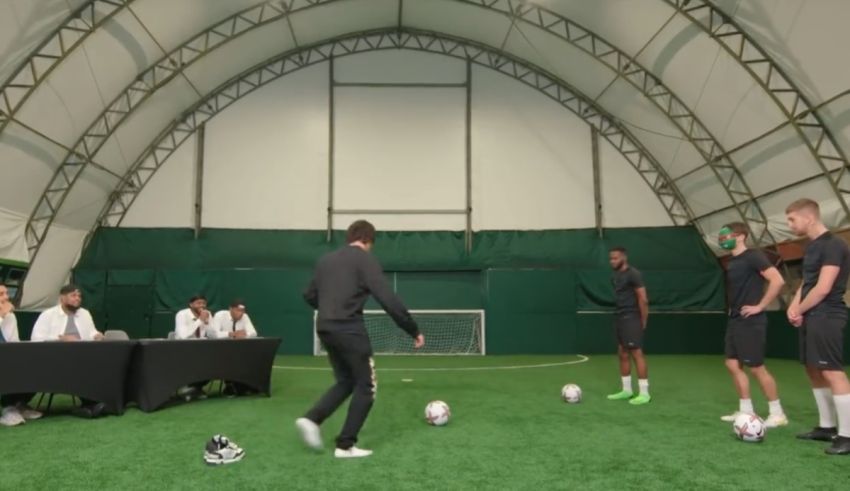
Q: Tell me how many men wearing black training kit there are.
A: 3